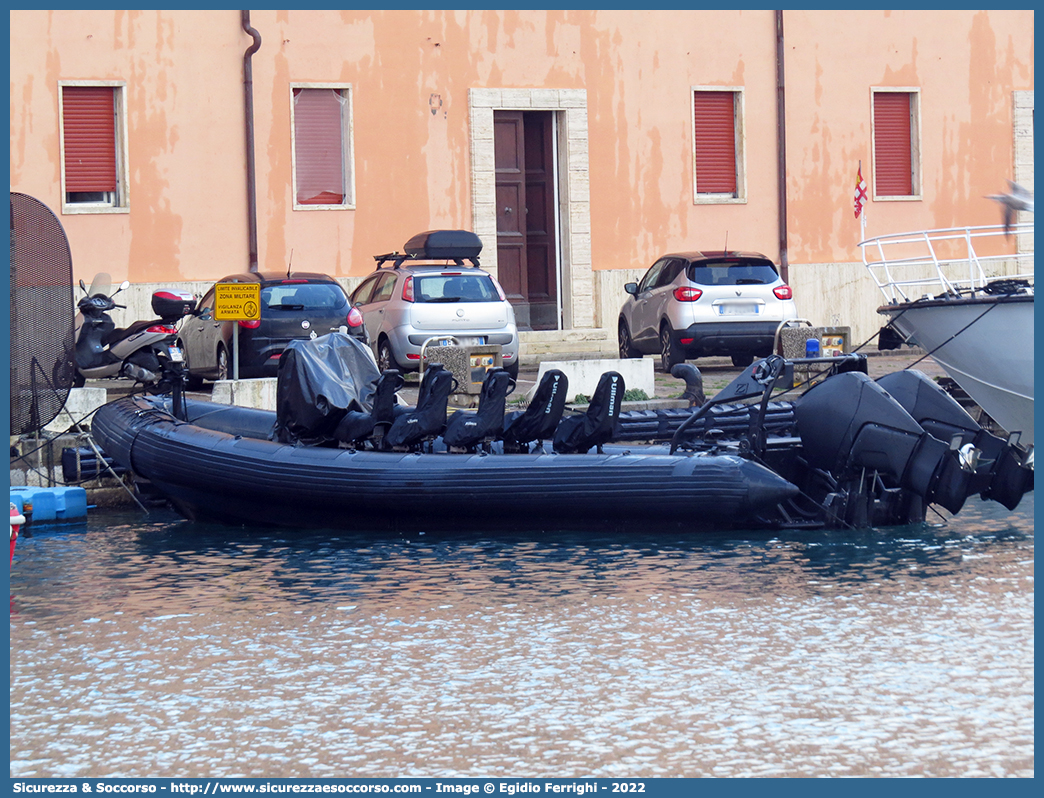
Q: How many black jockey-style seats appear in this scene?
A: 5